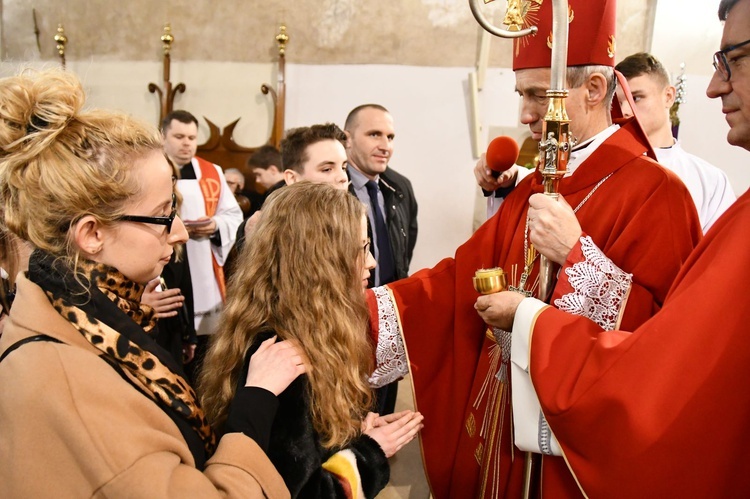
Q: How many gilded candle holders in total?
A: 3